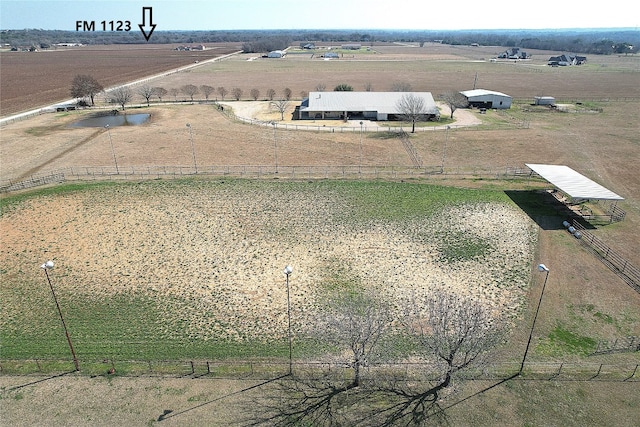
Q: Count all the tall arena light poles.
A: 8